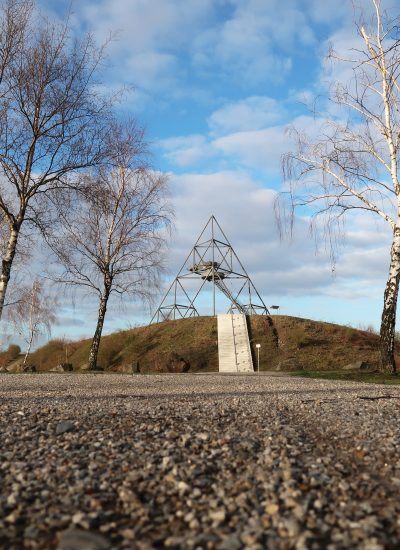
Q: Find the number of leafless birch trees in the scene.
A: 4